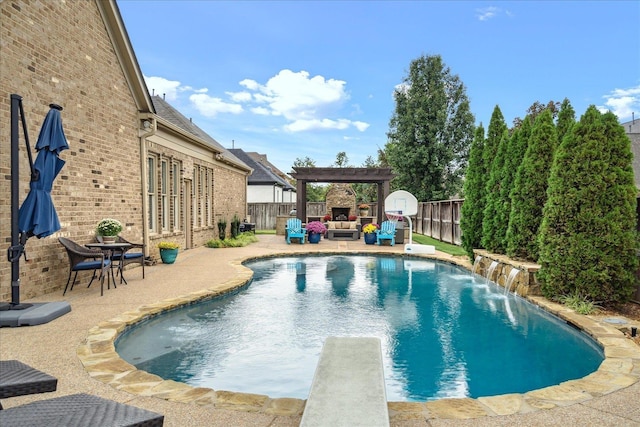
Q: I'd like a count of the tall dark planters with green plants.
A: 2